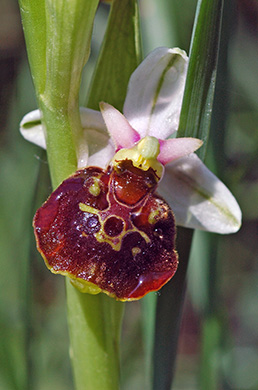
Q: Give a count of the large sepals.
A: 3